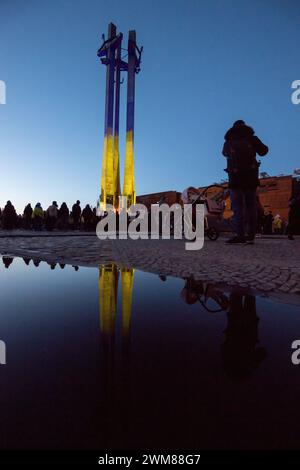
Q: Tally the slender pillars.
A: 3